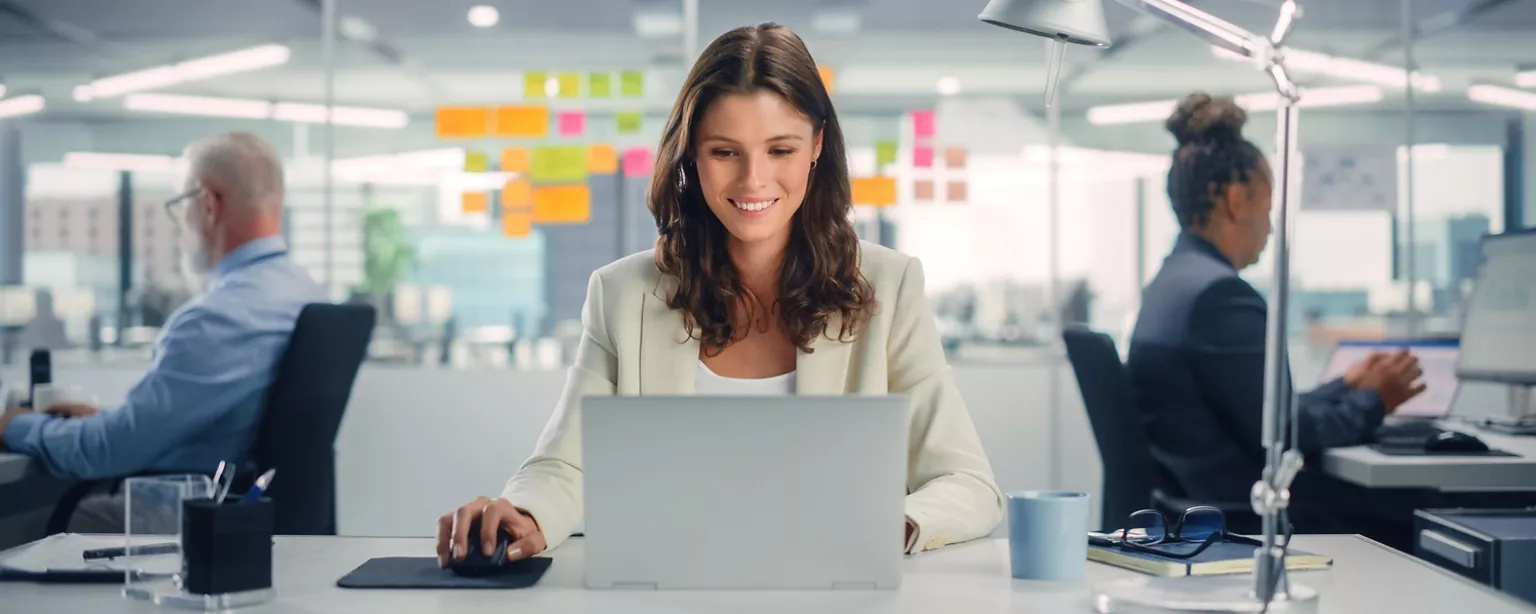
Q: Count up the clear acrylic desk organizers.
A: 1